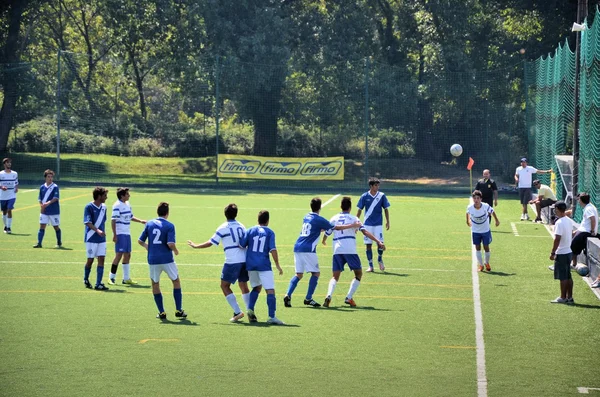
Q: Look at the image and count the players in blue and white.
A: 11